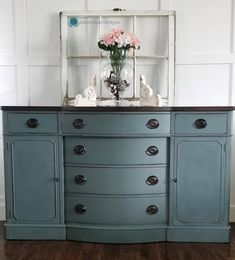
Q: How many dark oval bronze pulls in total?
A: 10